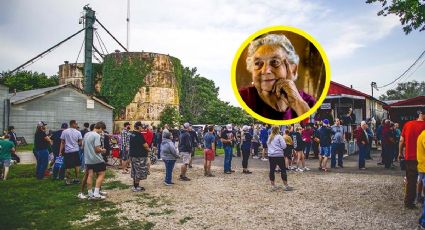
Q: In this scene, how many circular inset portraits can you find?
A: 1